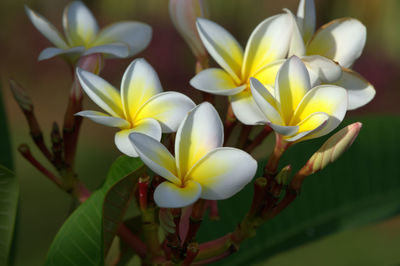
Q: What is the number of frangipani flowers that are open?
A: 6